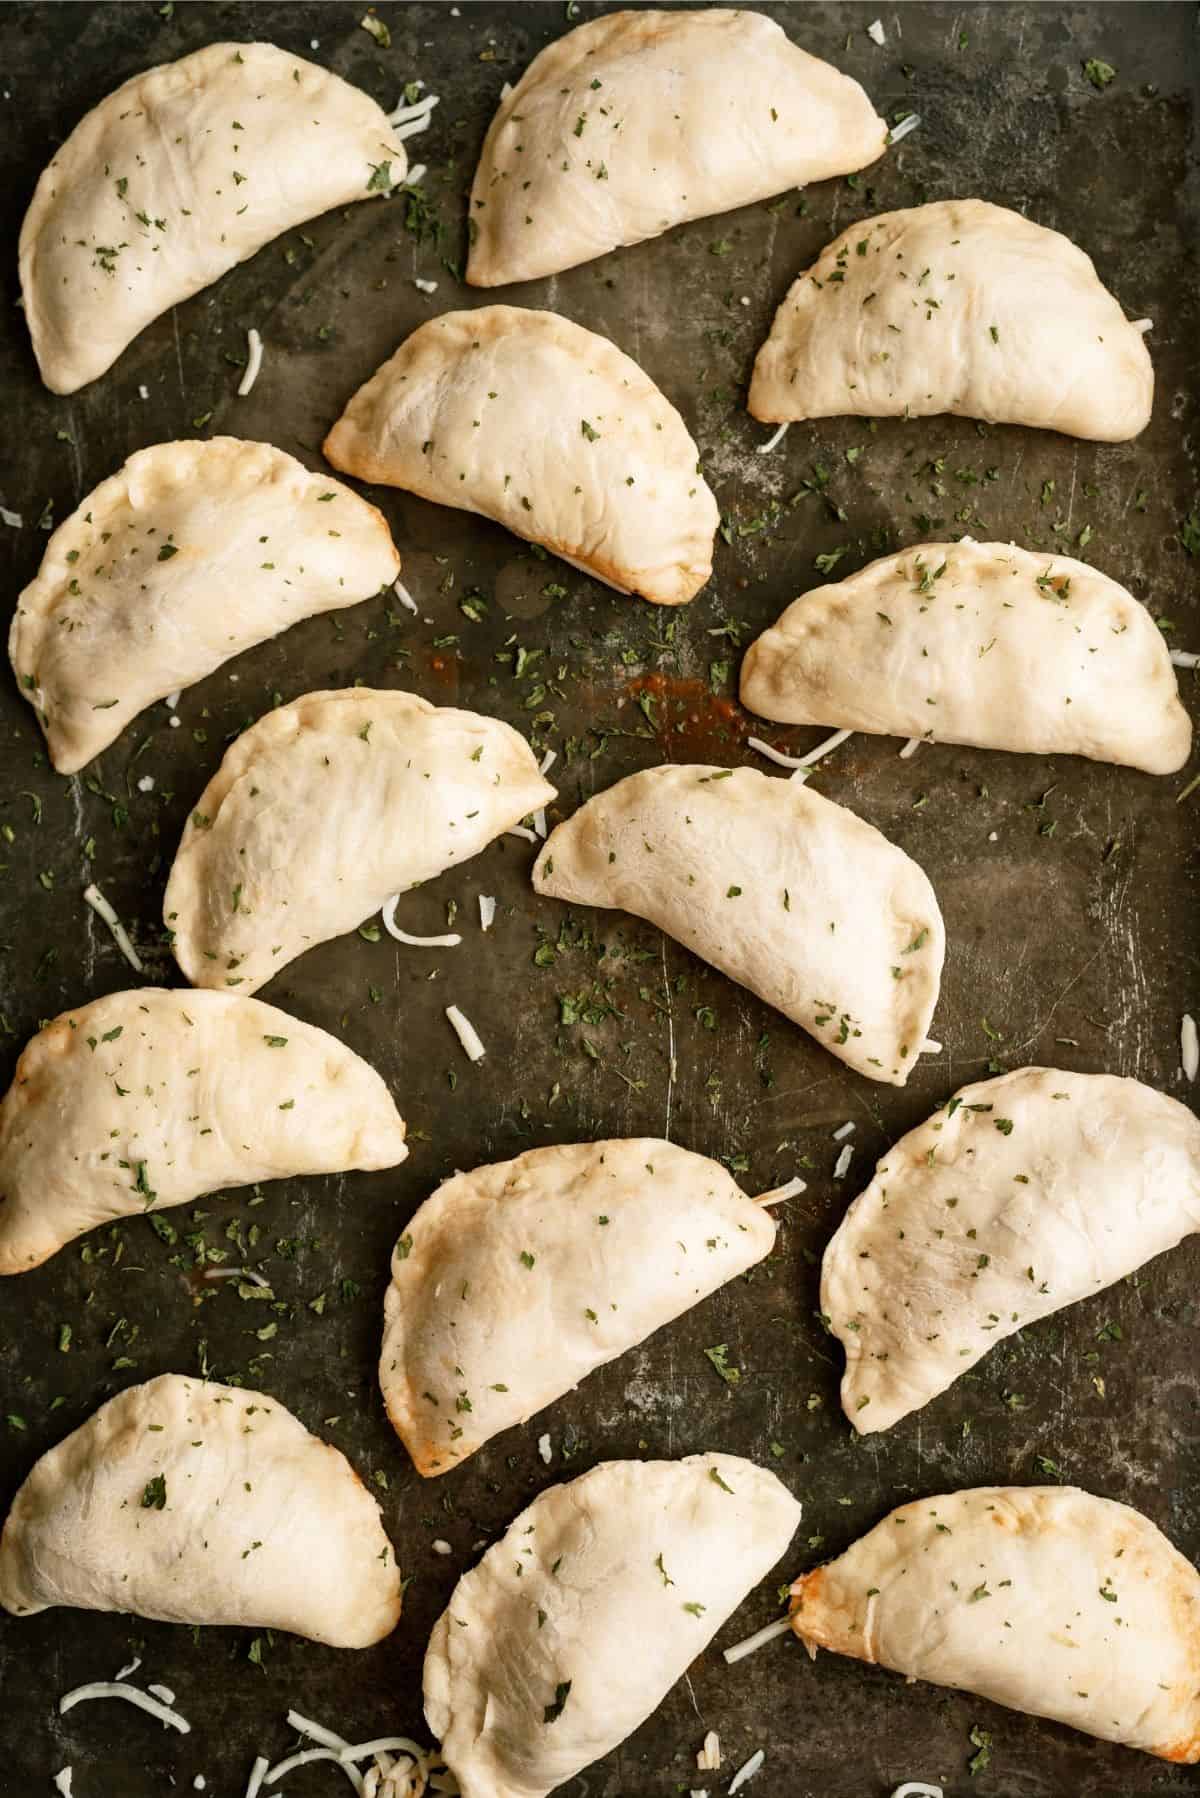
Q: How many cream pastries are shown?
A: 14